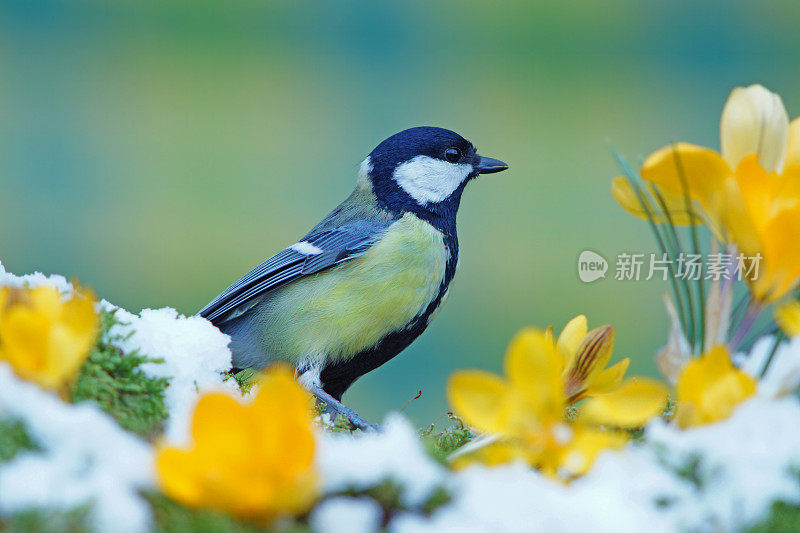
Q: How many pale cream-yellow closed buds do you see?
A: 1